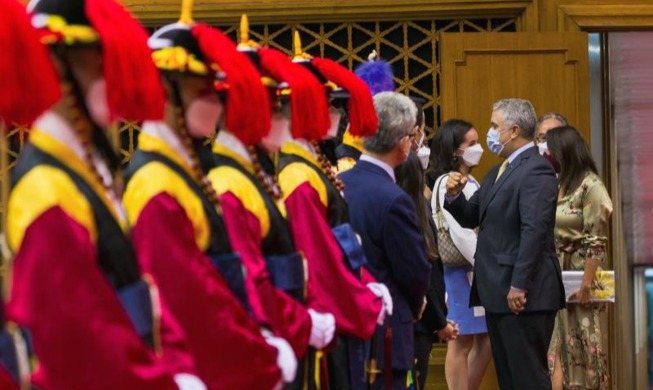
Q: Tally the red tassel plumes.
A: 5